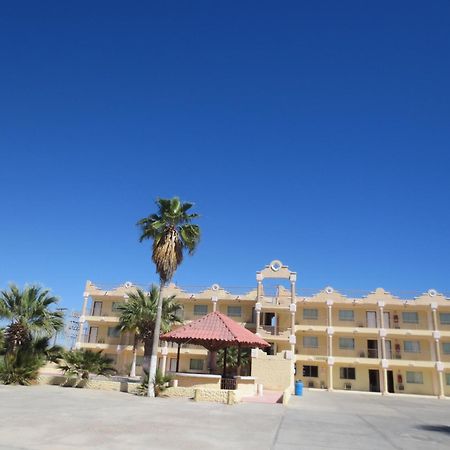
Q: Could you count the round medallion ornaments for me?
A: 5